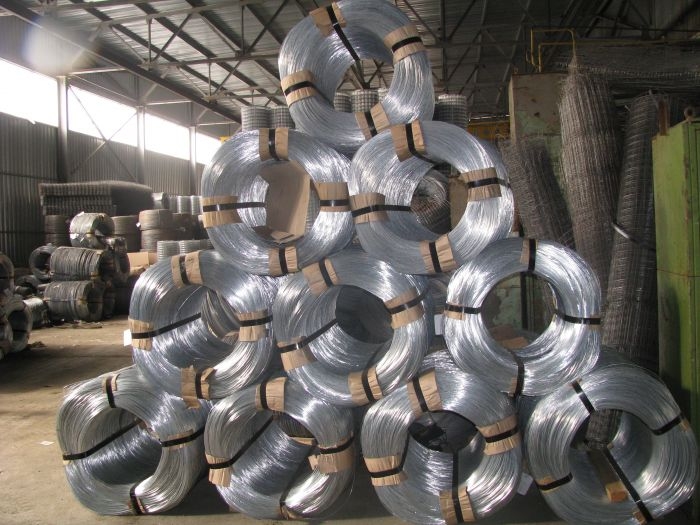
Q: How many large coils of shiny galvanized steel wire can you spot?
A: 10